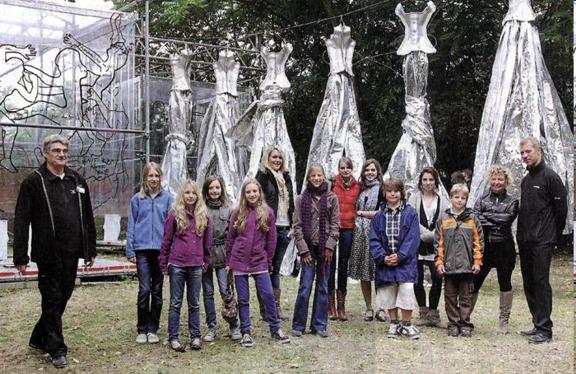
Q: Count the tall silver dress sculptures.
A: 6